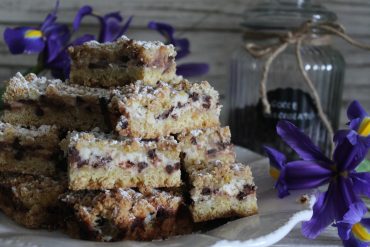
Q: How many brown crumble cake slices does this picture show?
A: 9